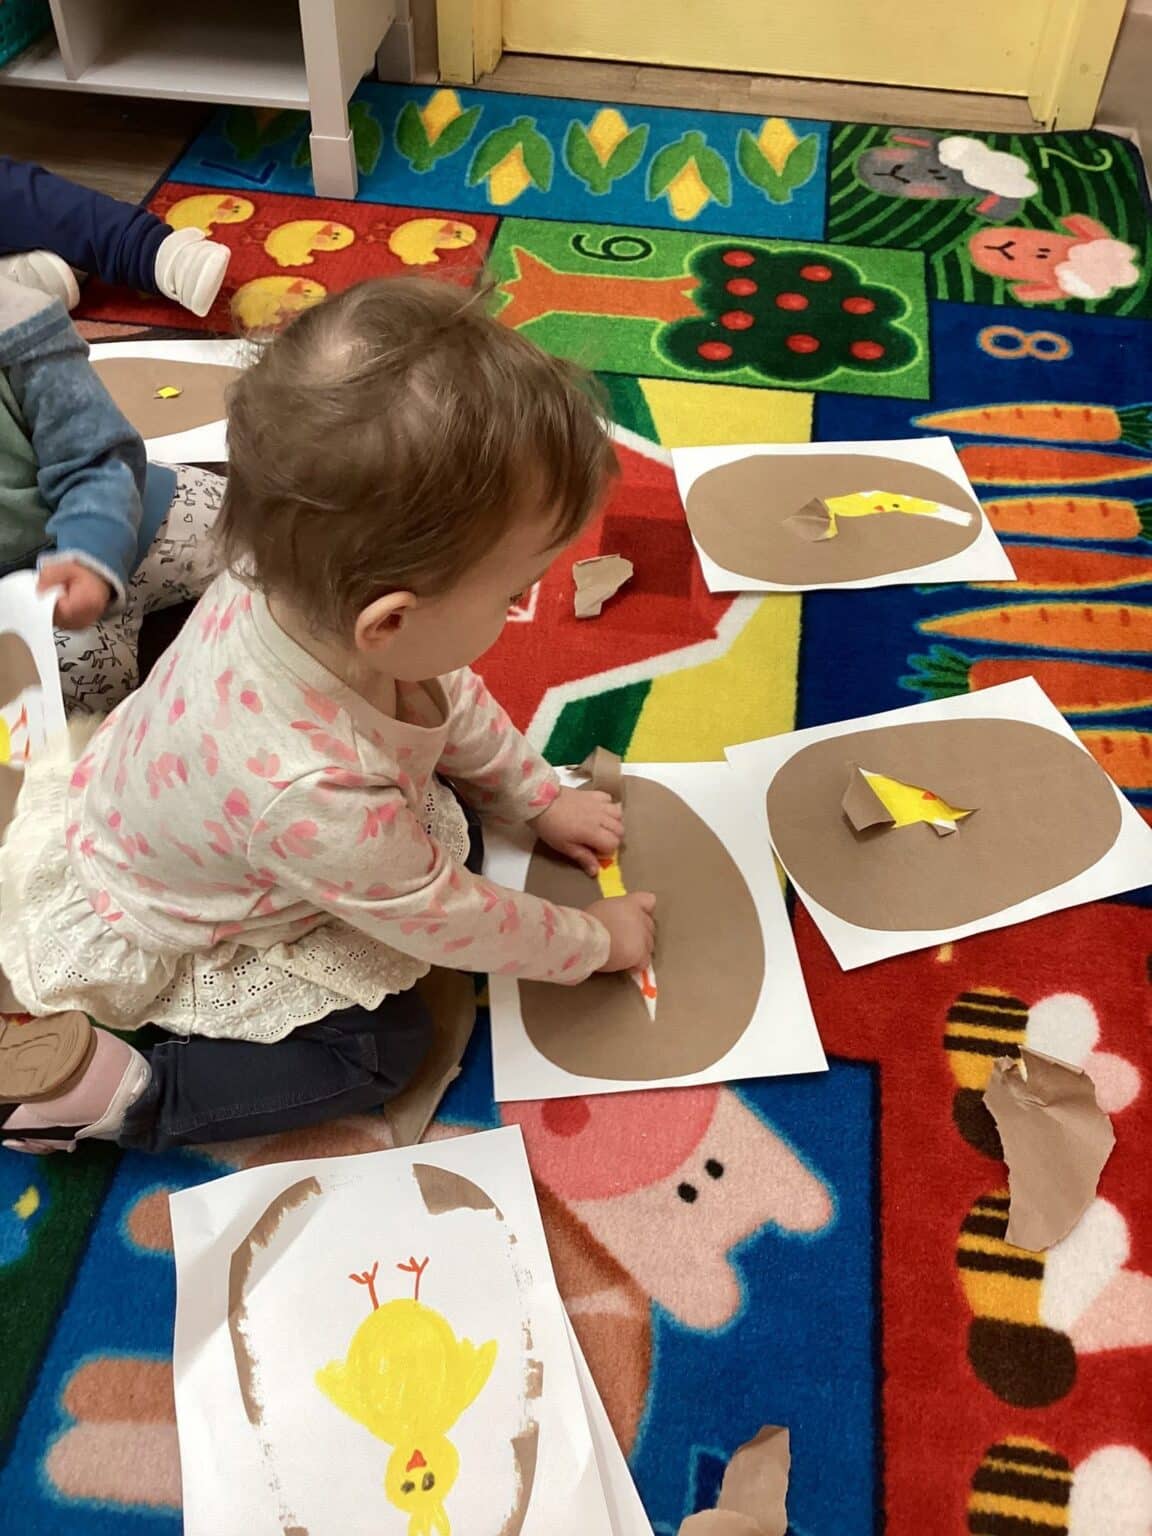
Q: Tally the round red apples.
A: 9